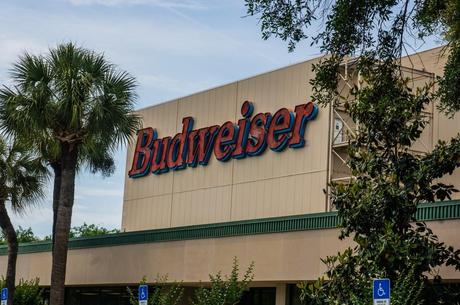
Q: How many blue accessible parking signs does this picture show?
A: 3